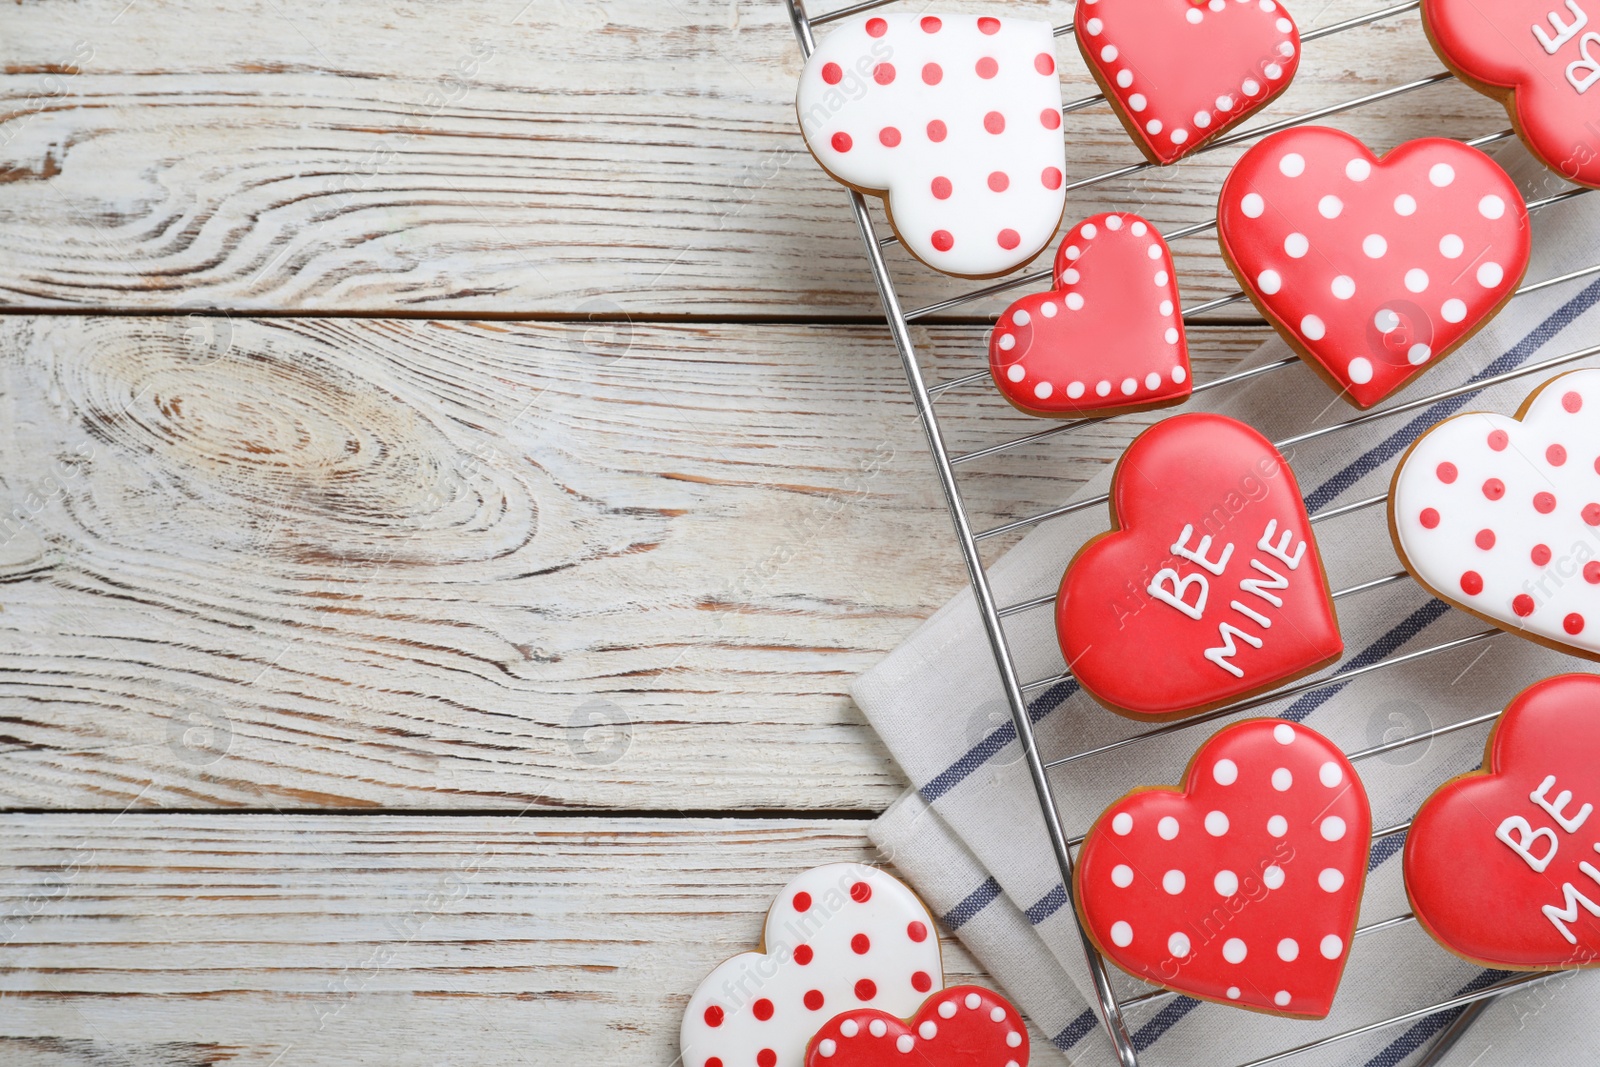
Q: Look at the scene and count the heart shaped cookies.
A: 11